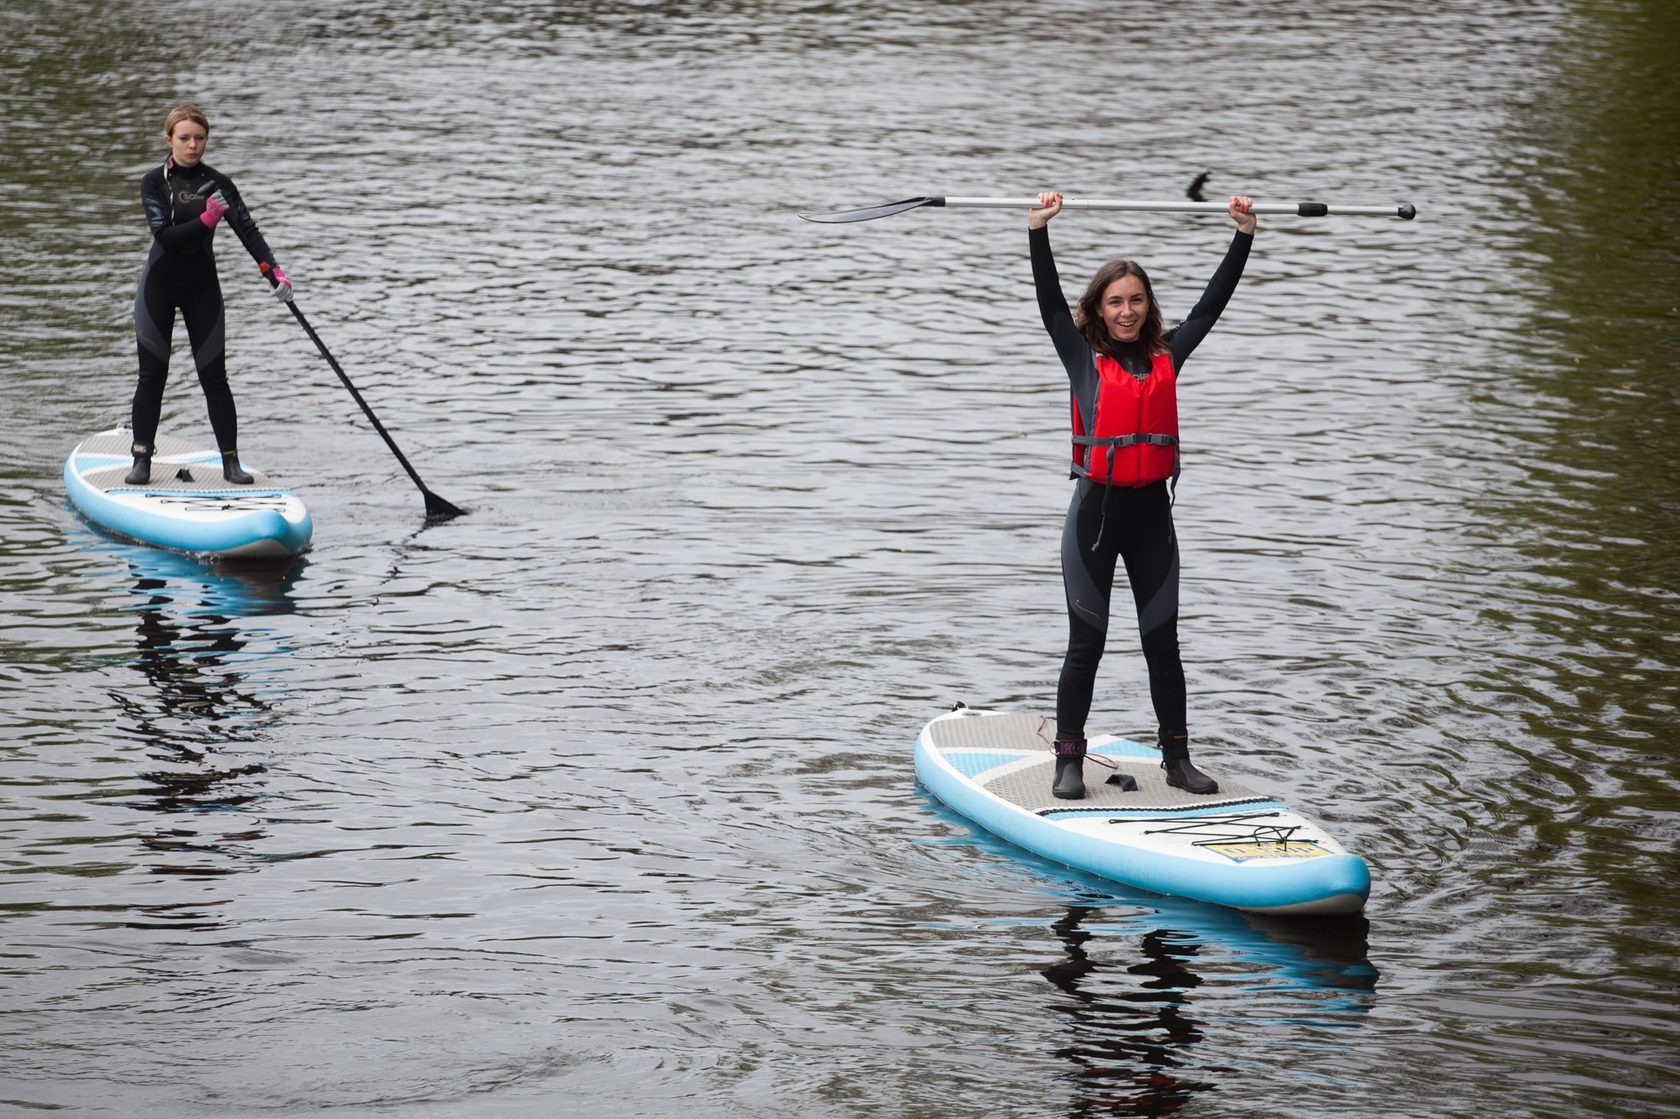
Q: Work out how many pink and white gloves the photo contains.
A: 2